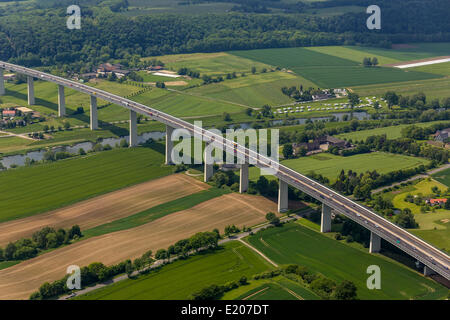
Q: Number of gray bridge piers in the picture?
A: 12